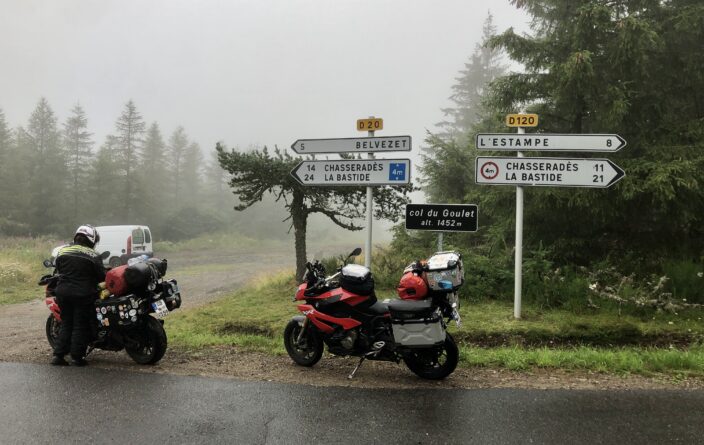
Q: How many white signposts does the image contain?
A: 4